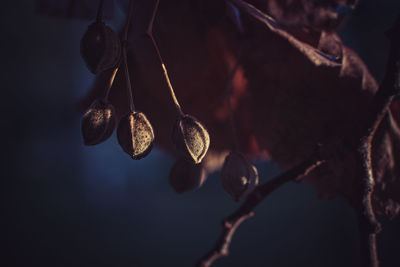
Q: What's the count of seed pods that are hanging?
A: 6